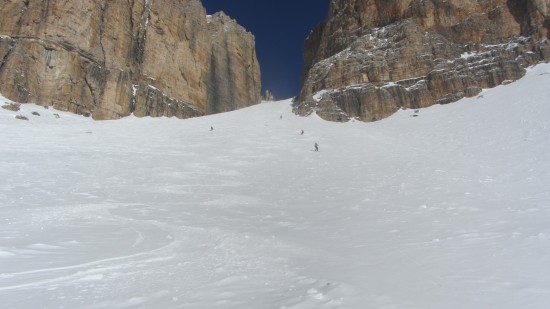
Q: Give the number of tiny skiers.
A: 4